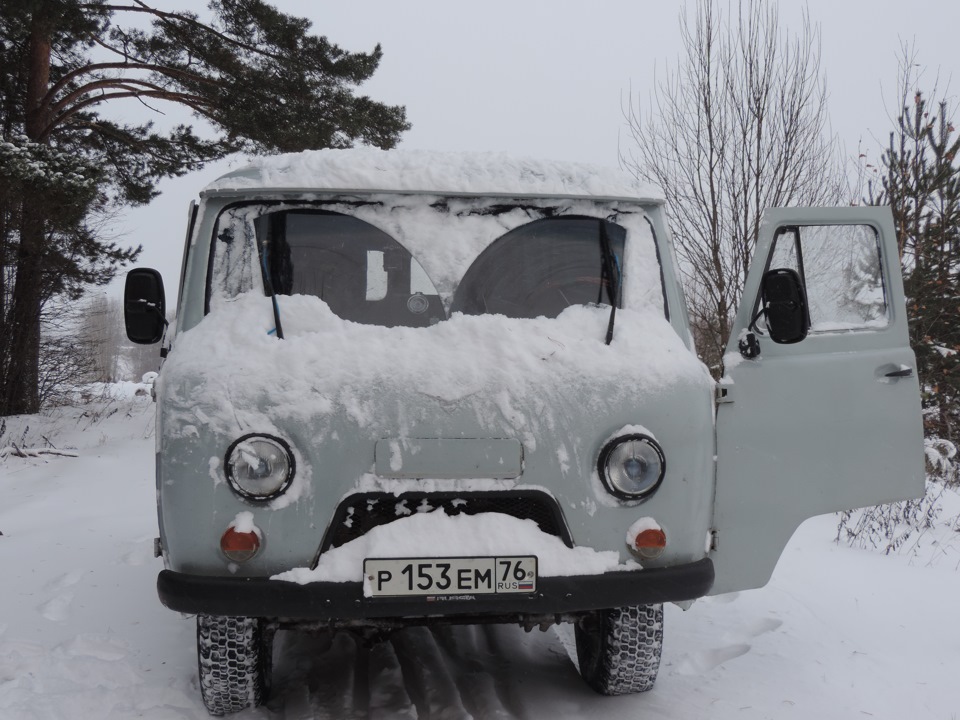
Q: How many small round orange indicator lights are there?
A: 2